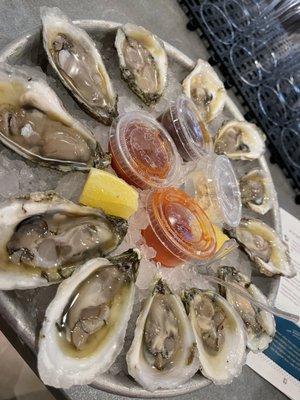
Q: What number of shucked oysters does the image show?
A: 12